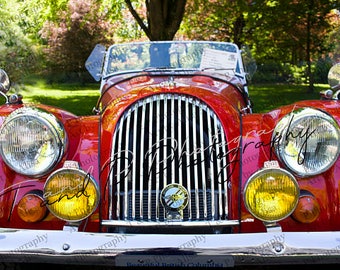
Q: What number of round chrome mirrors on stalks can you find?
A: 2